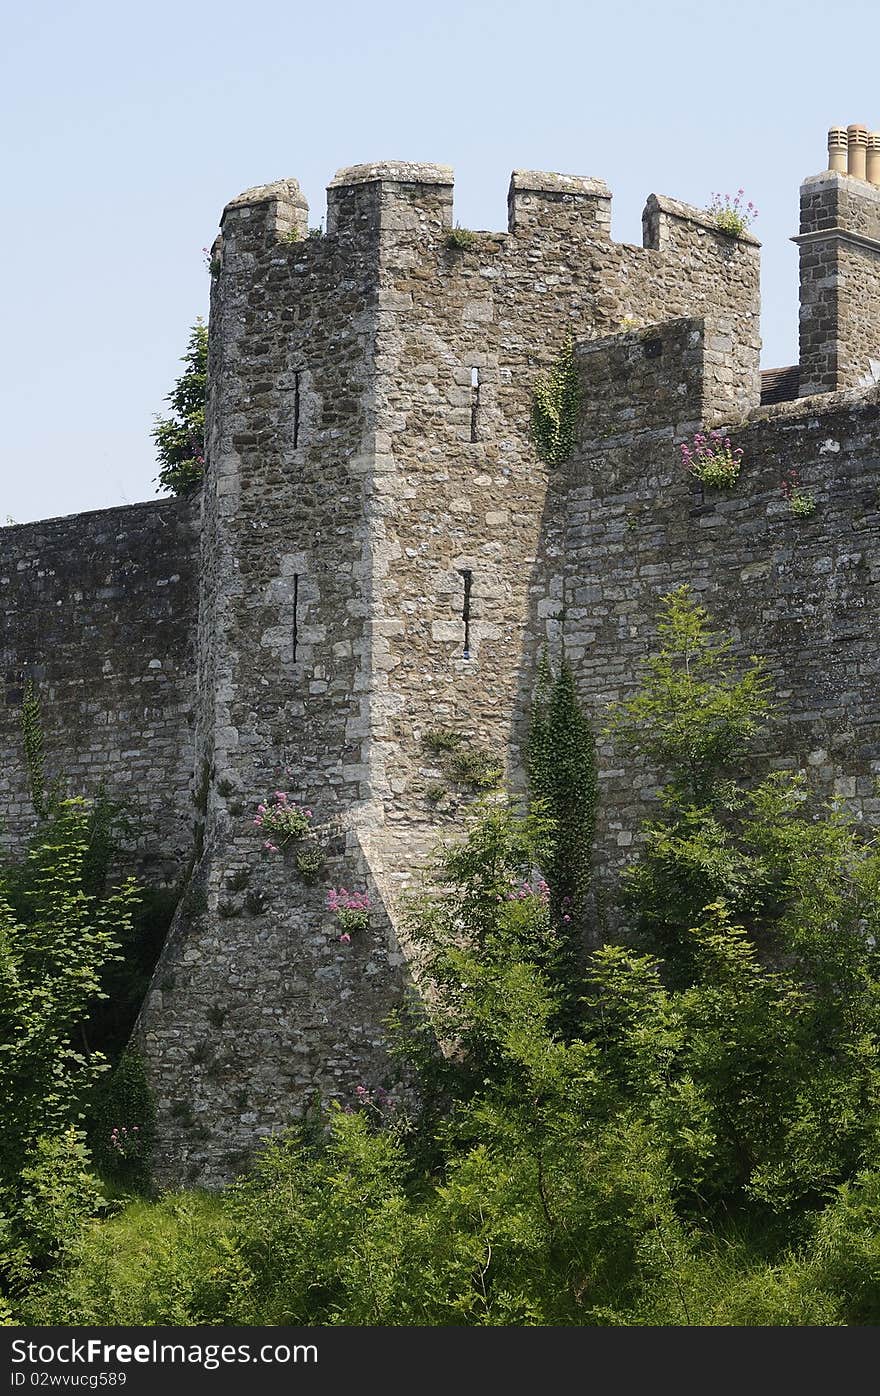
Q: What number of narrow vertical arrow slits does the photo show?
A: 4